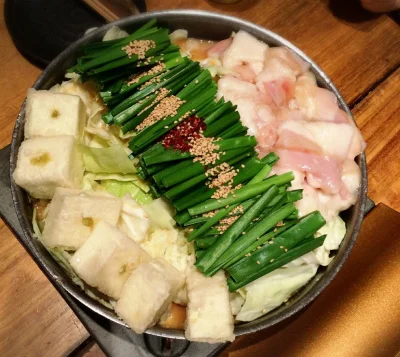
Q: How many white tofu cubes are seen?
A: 6